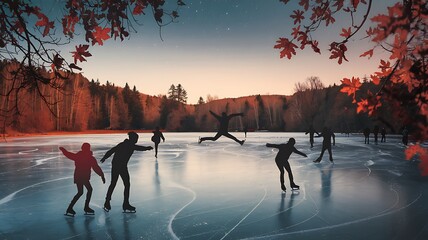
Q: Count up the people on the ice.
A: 11